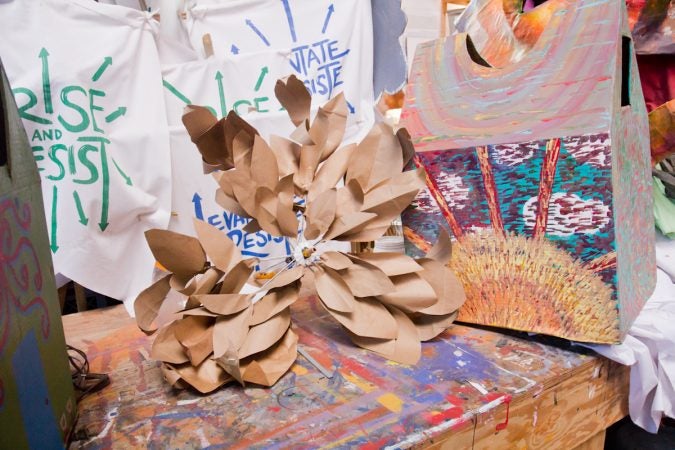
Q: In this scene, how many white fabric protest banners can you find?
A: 4